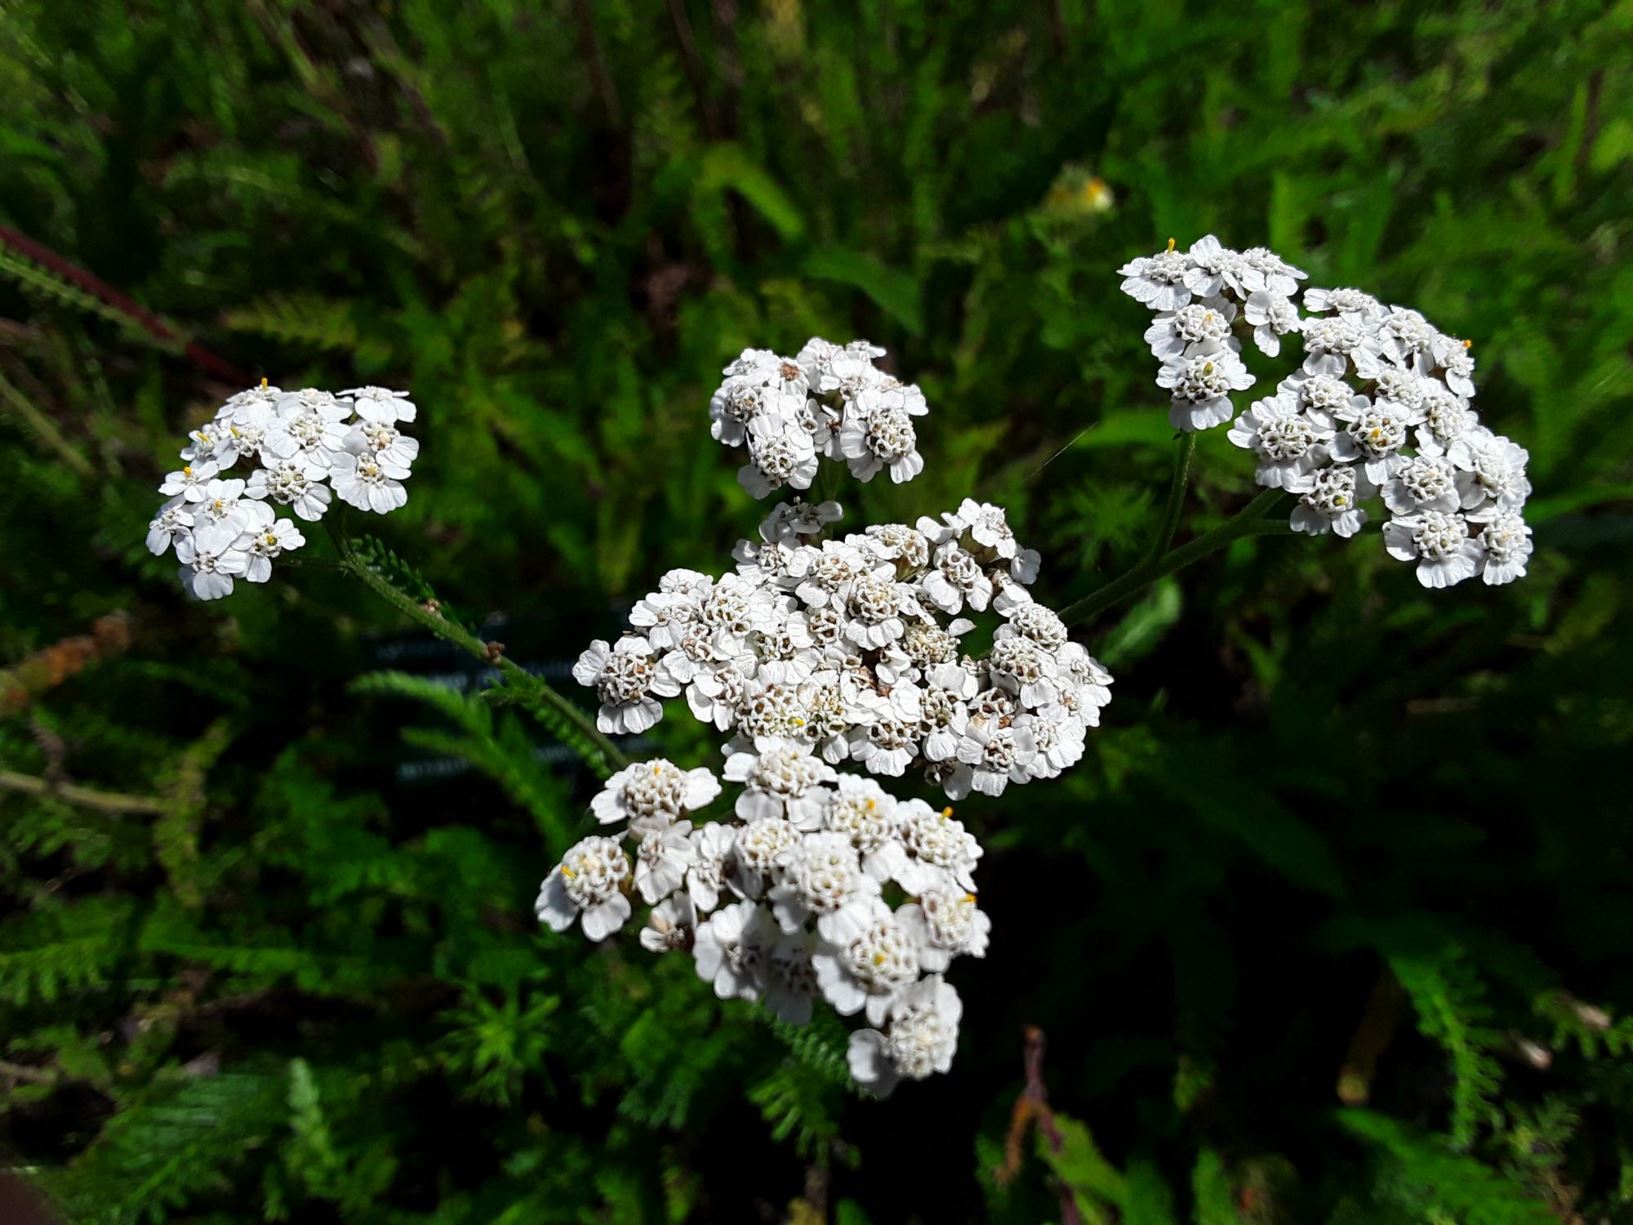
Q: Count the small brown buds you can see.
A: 2